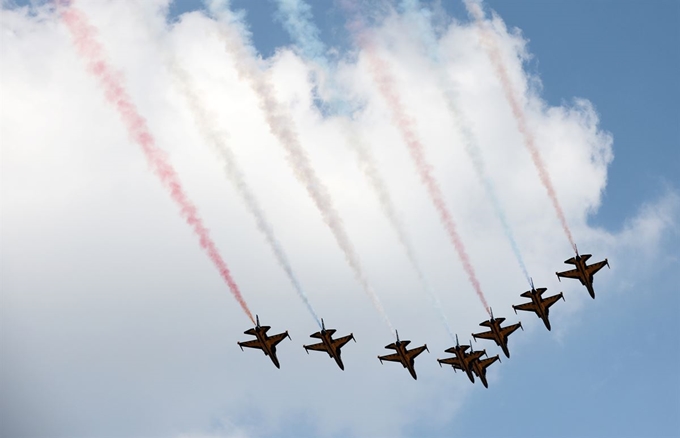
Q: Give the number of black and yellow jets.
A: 8